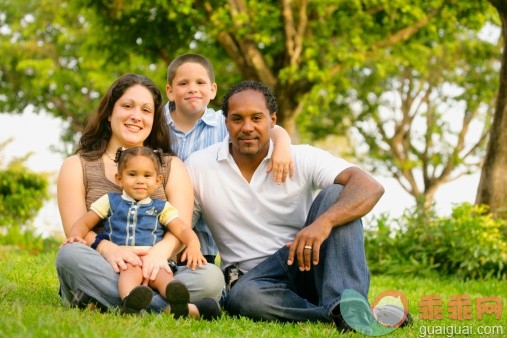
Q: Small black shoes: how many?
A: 2